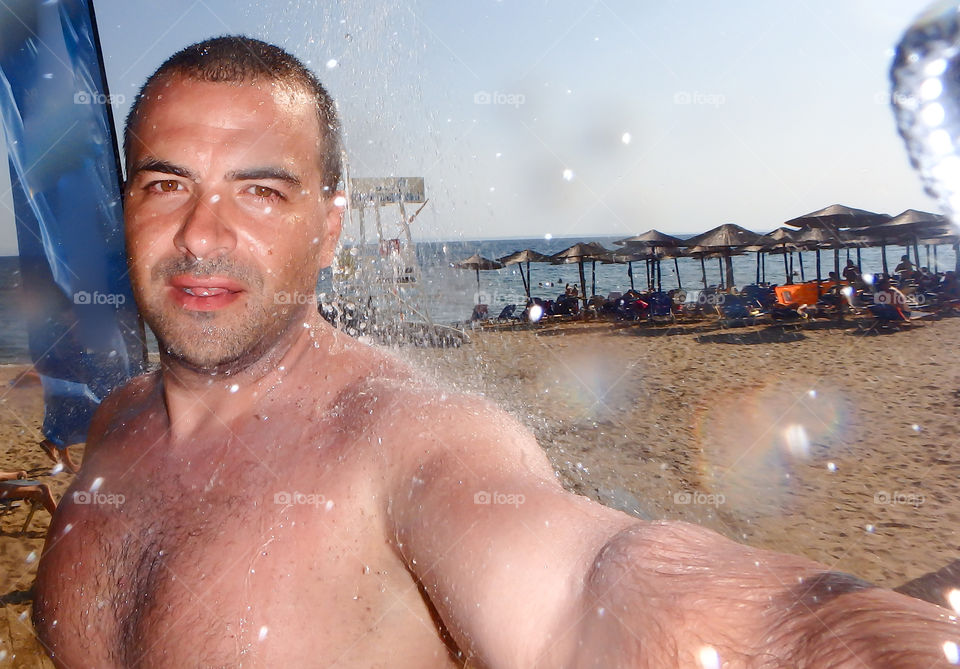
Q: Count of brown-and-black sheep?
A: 0